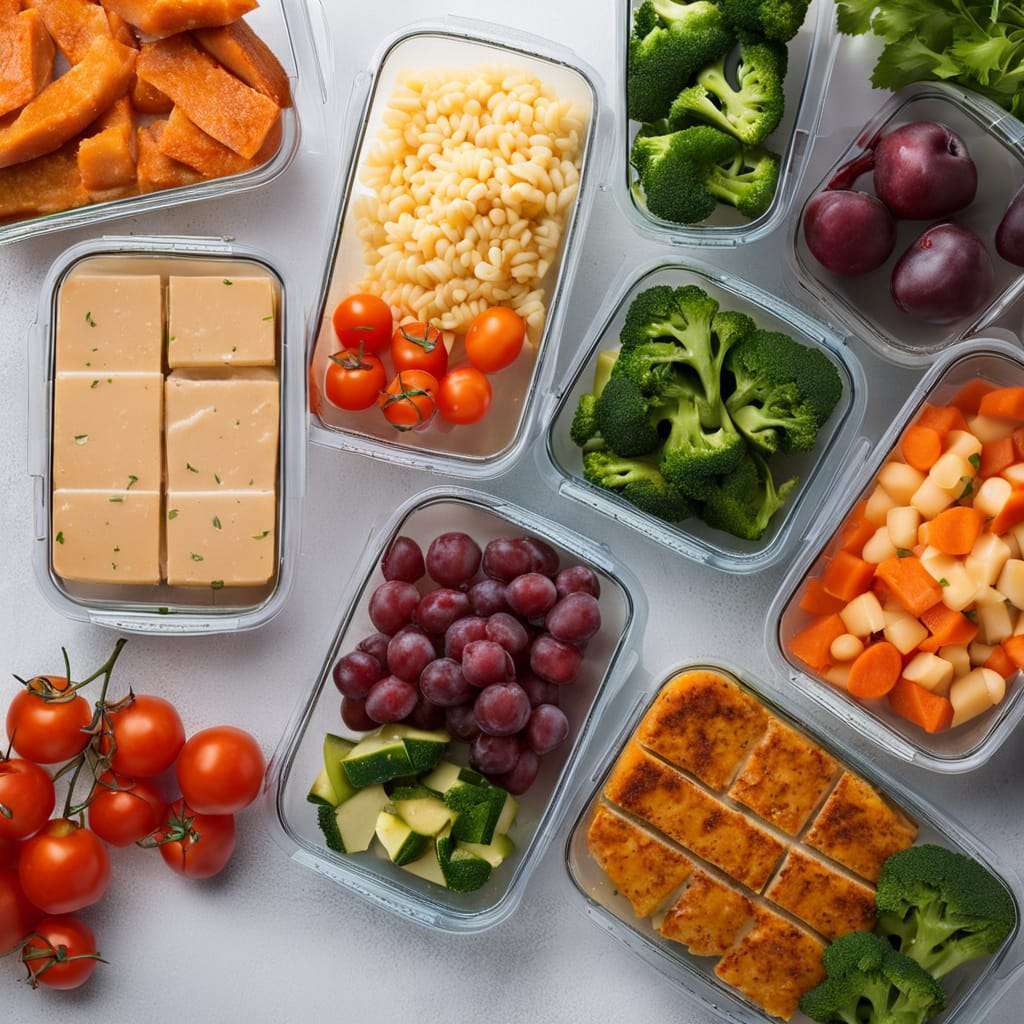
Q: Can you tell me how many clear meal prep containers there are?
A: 9